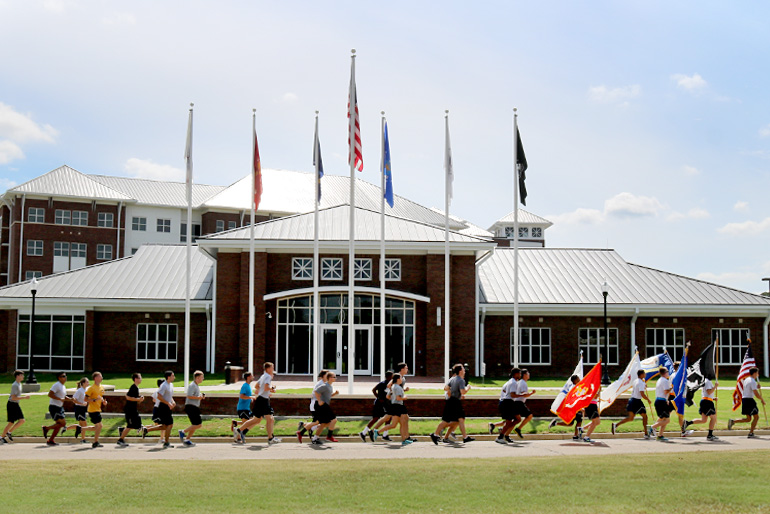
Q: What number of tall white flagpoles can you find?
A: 7